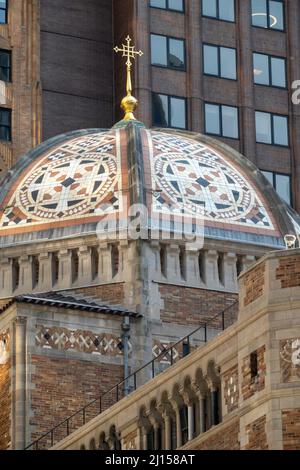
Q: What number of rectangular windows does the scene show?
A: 13